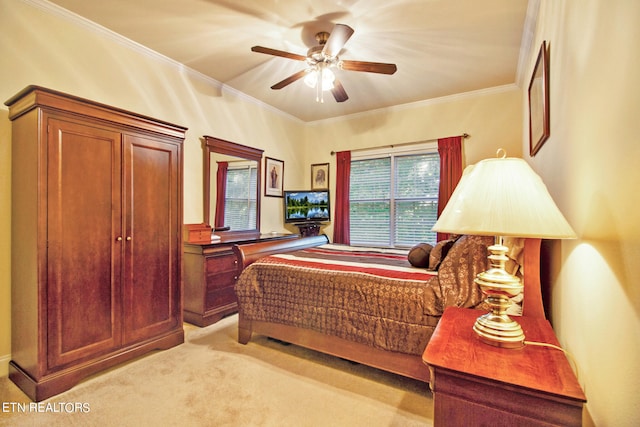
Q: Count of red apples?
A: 0